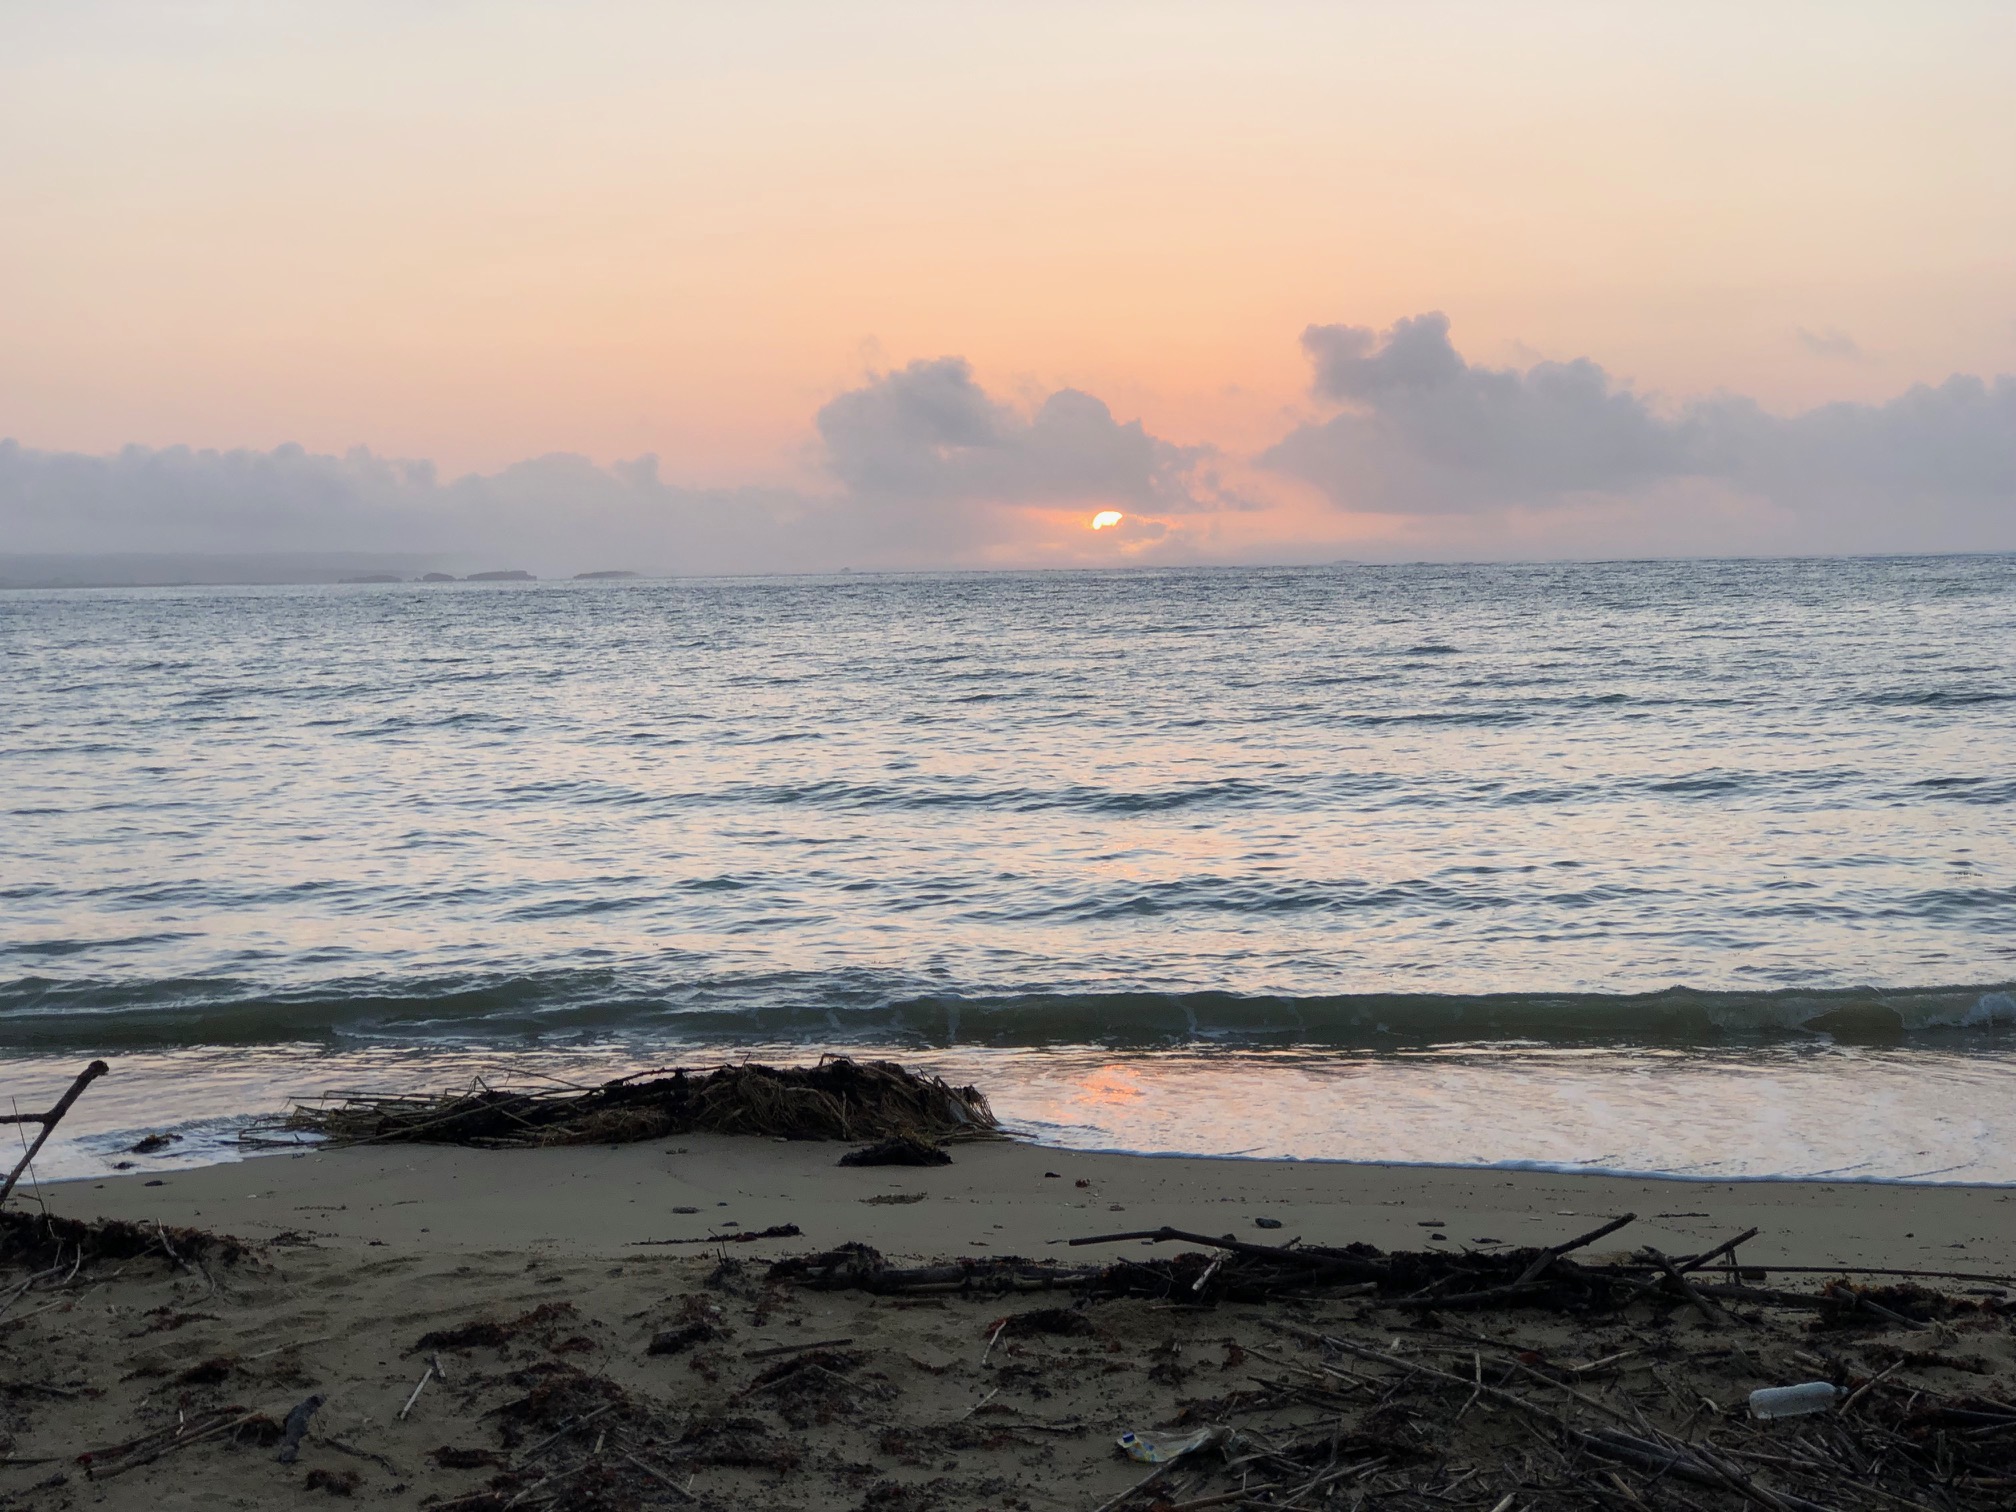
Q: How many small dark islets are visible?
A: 4